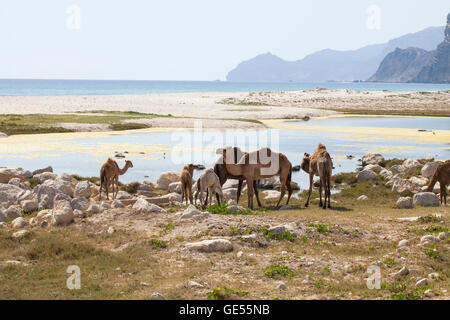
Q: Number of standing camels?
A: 7